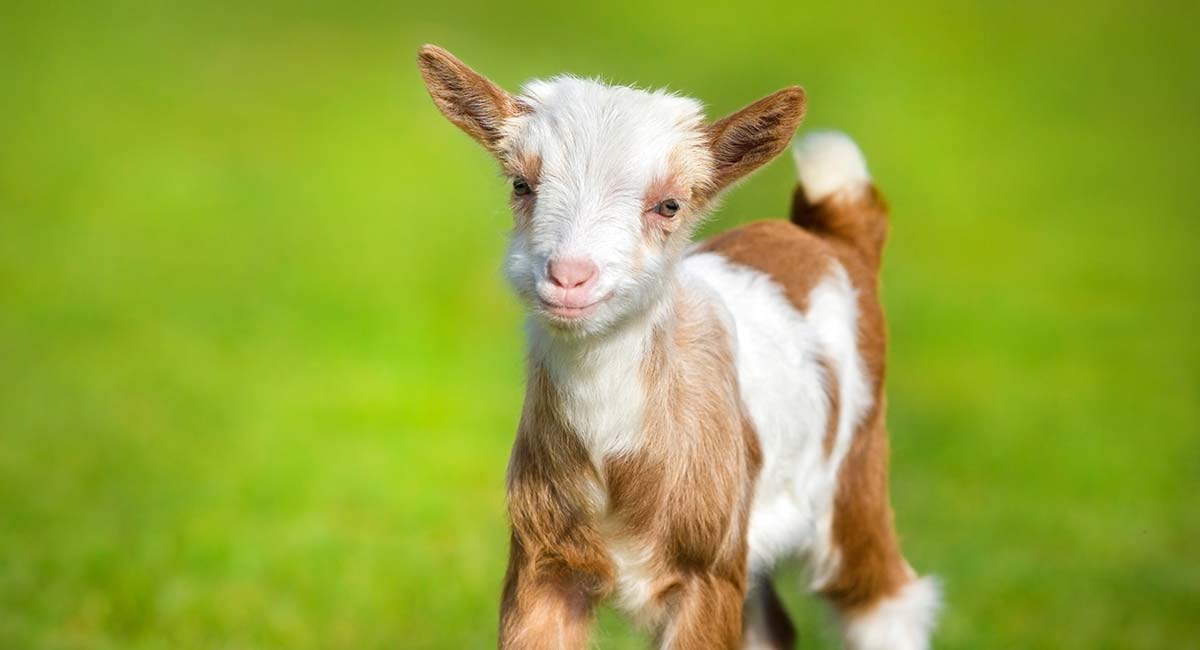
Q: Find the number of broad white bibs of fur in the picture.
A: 1